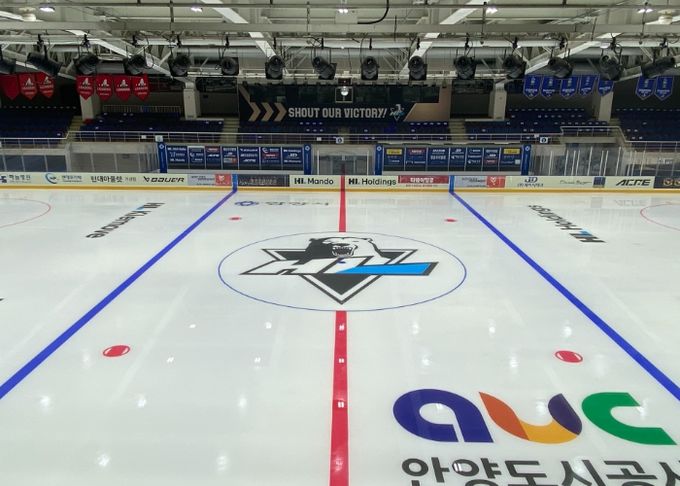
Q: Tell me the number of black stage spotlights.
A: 15